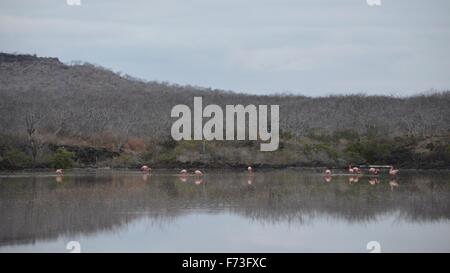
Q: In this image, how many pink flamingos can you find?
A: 10